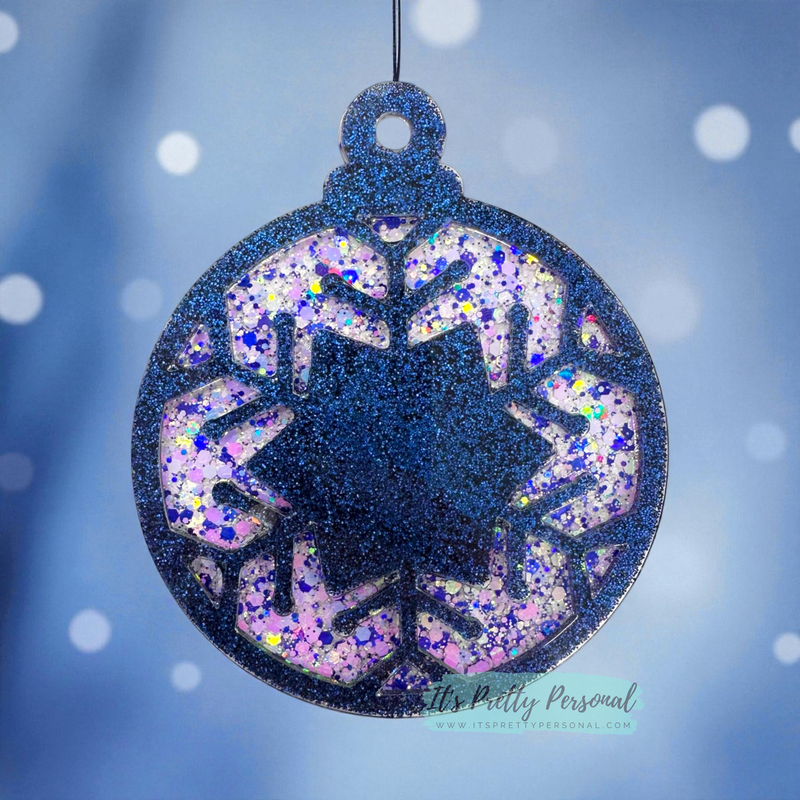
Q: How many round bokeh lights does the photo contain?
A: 14